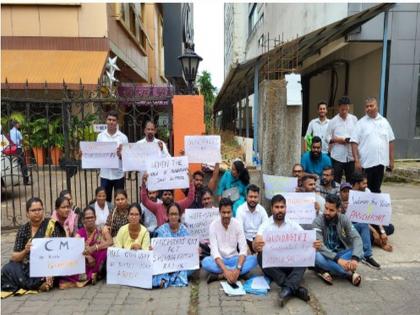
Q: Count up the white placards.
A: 12